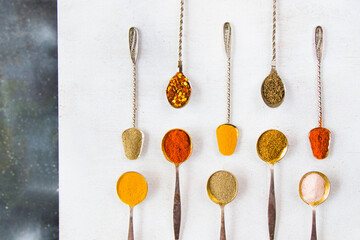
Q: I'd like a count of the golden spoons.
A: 5